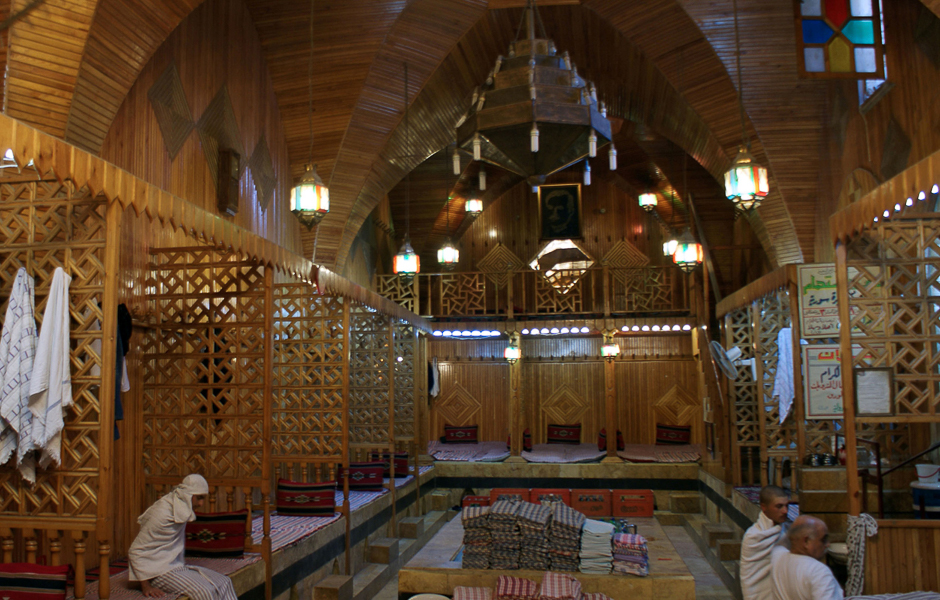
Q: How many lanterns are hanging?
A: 10